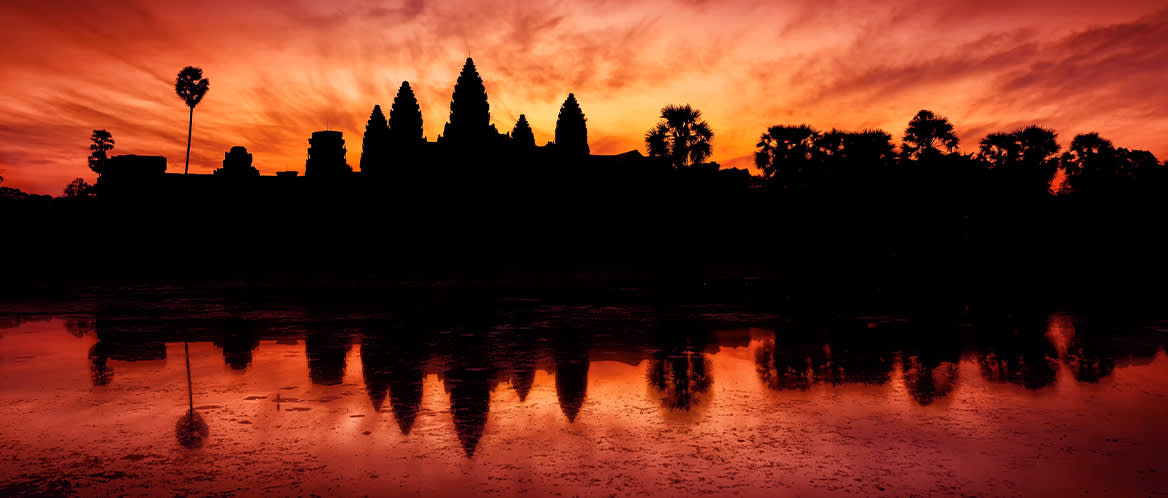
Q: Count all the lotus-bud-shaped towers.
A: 5